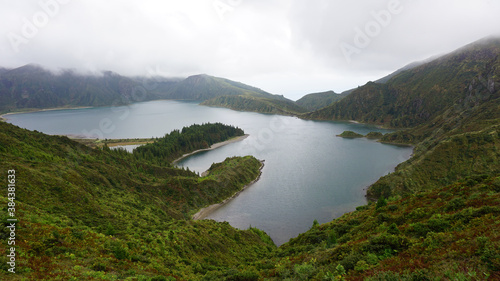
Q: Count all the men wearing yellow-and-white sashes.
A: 0